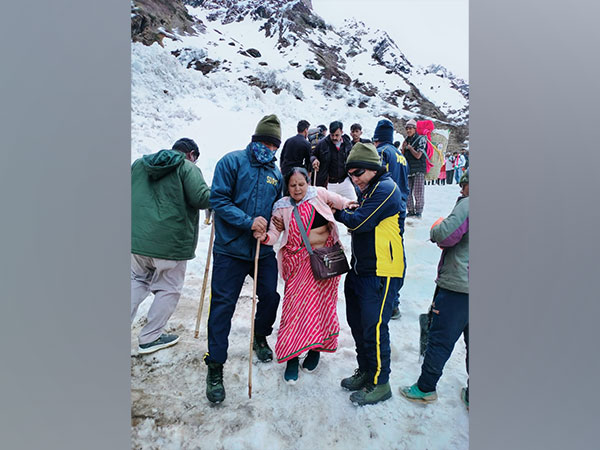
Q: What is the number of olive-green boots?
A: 4